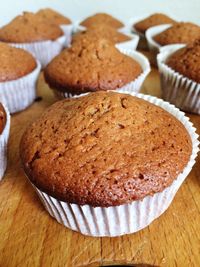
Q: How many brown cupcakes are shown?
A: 11